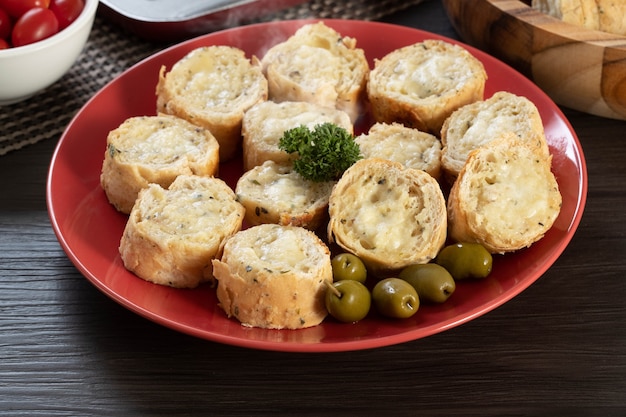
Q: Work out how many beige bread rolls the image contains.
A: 12